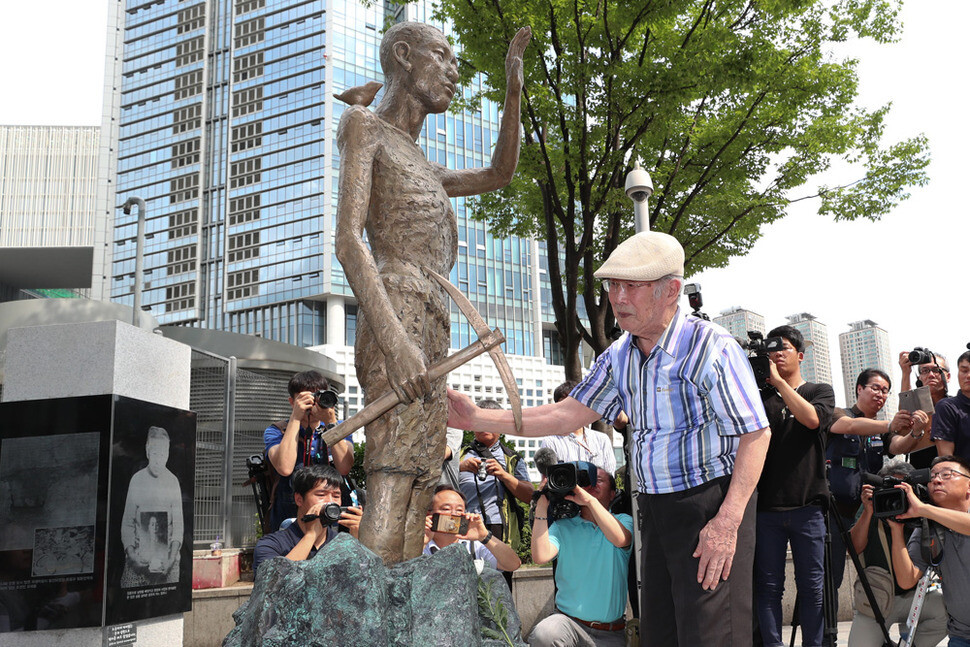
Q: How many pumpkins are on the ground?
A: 0